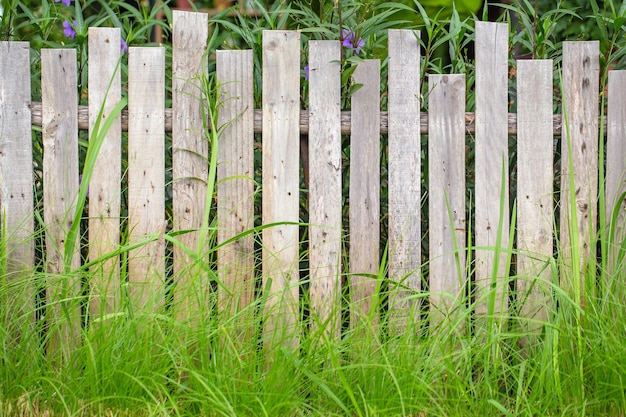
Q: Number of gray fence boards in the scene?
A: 15